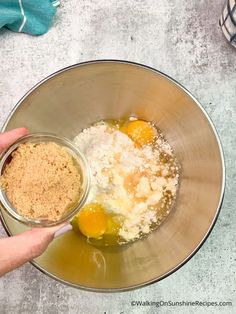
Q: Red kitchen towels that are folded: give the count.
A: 0